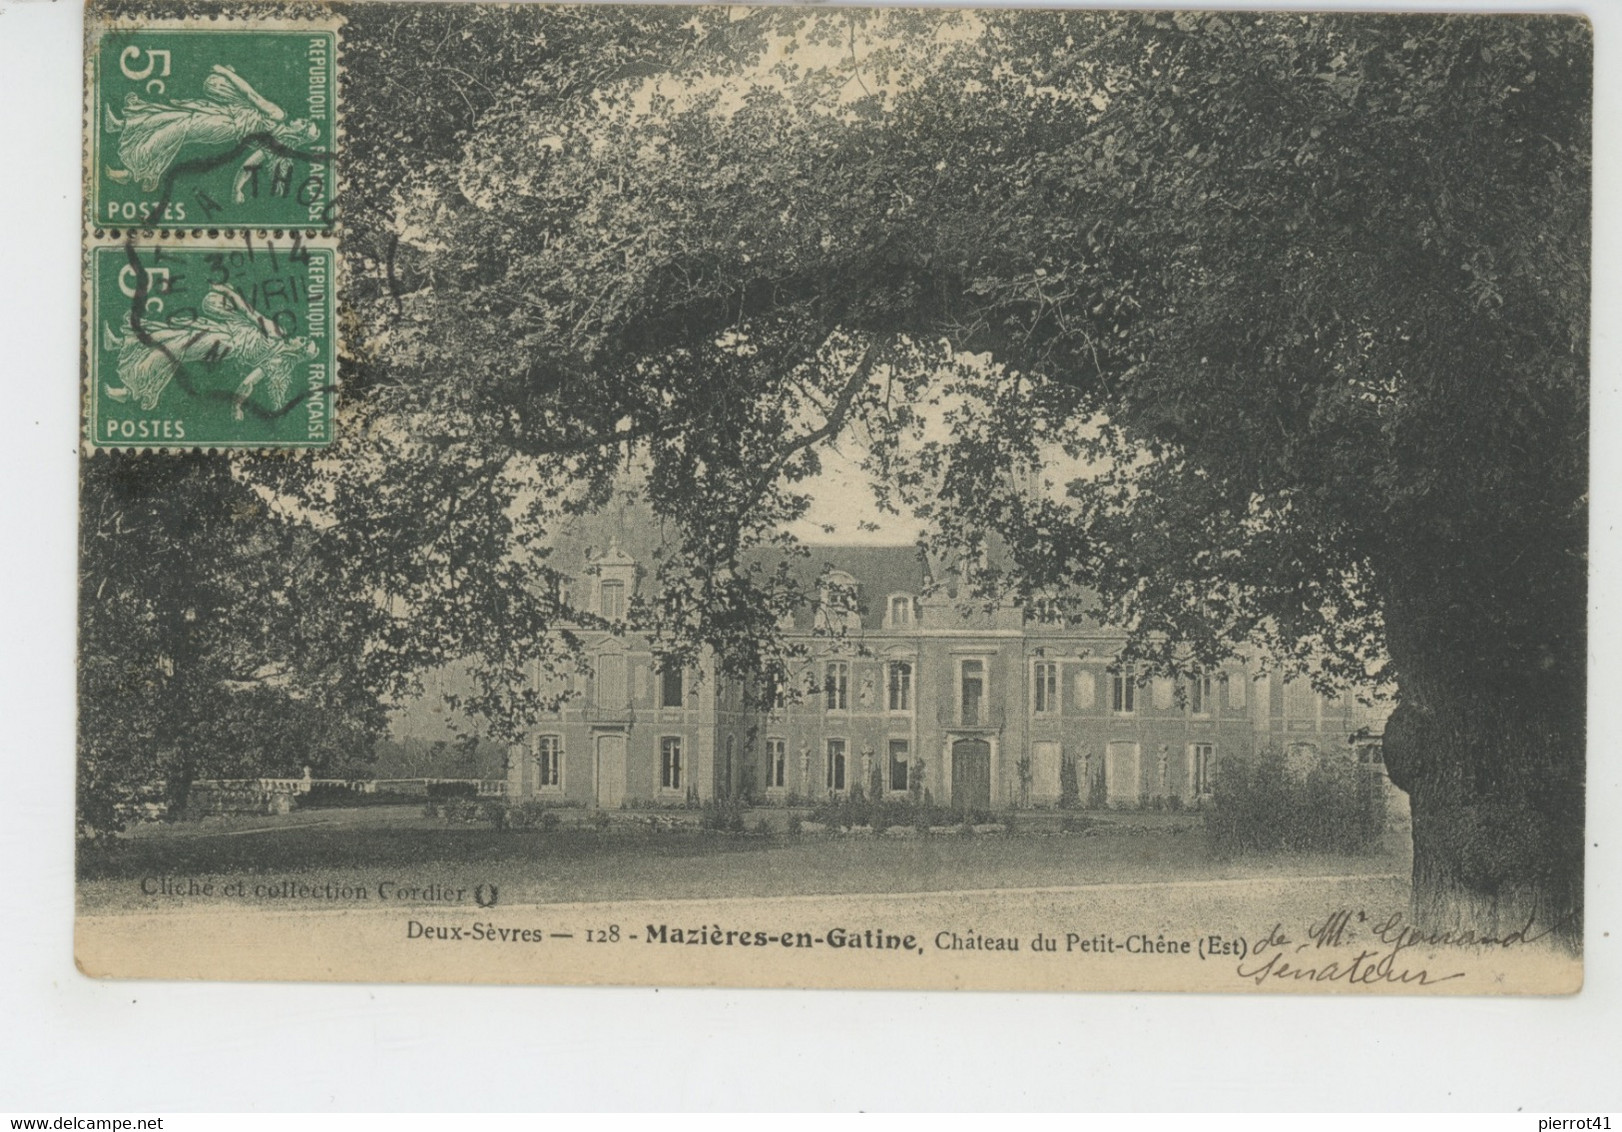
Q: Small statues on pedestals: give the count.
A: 4